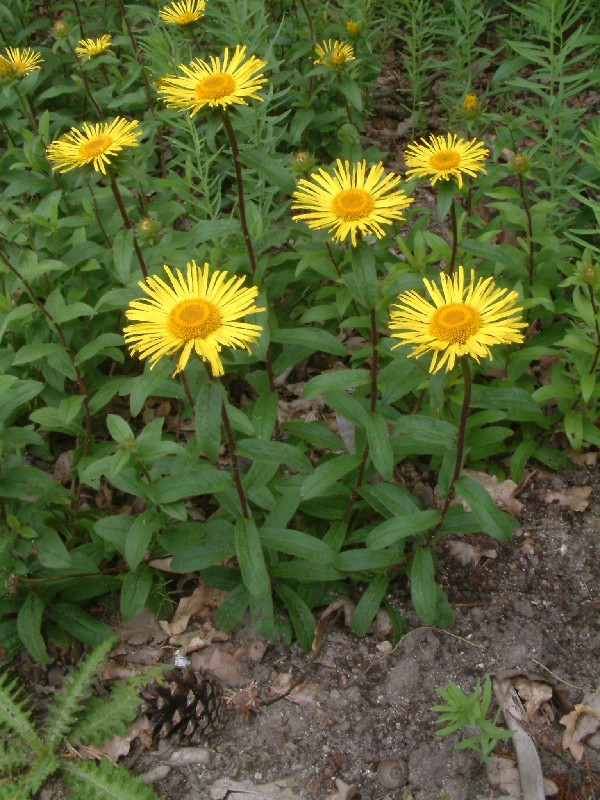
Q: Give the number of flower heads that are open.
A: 10